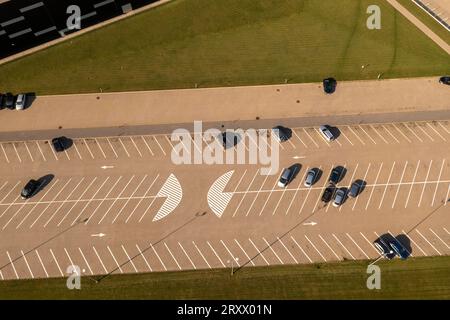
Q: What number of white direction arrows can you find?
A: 4